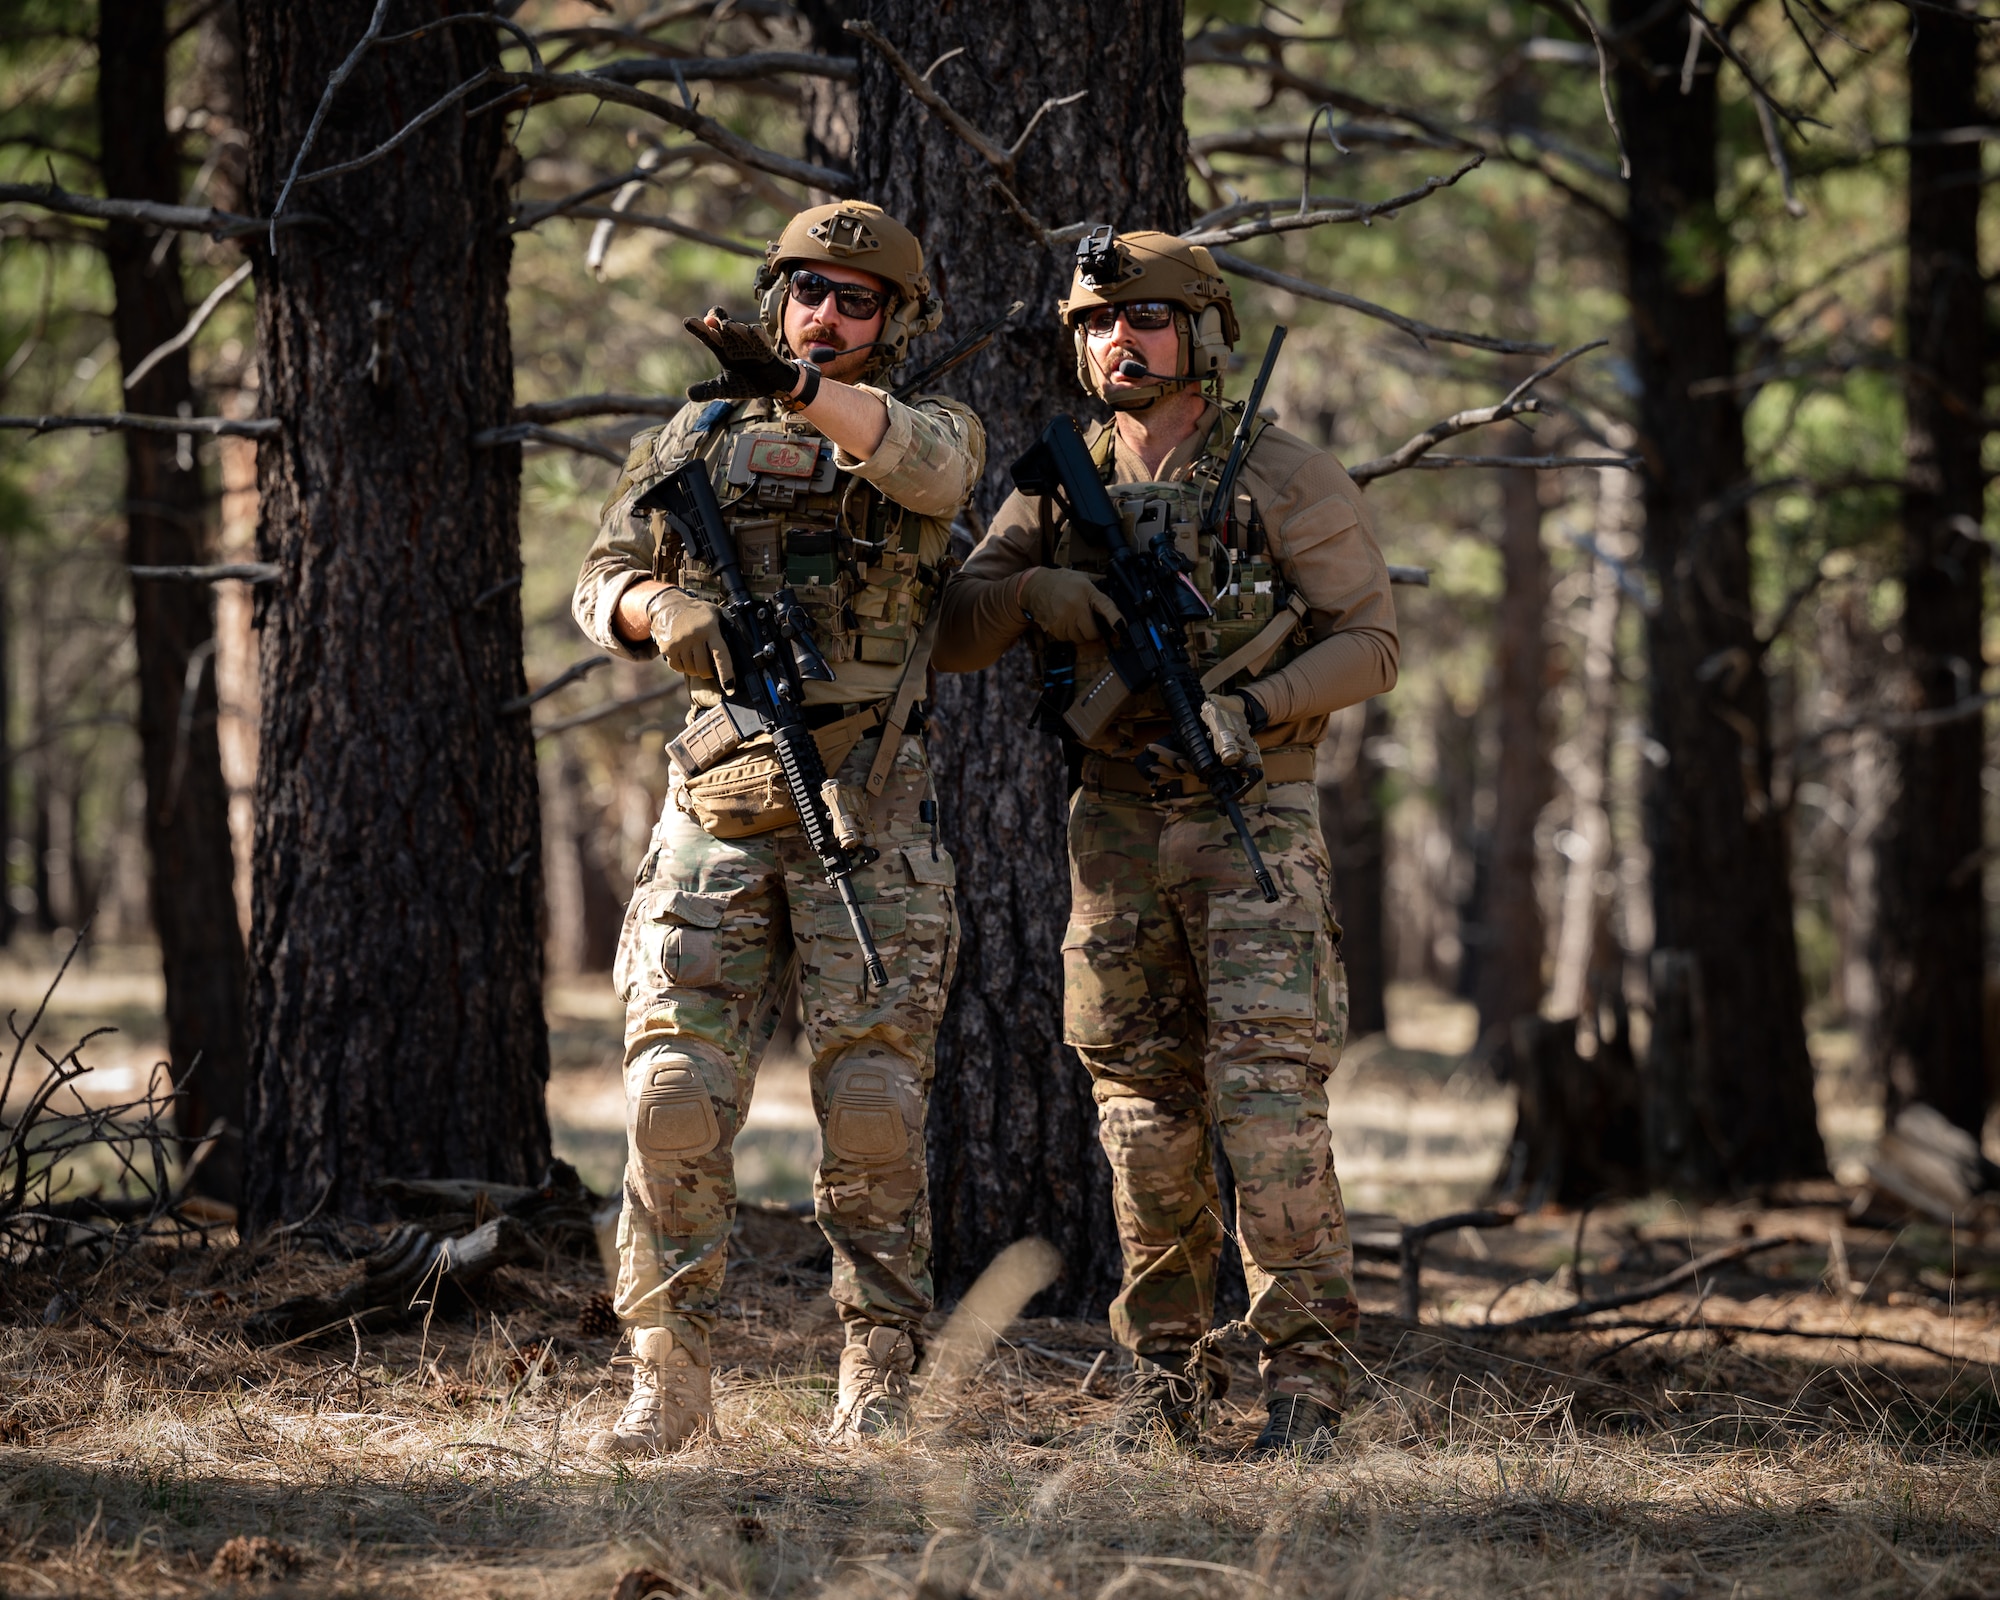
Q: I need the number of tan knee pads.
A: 2